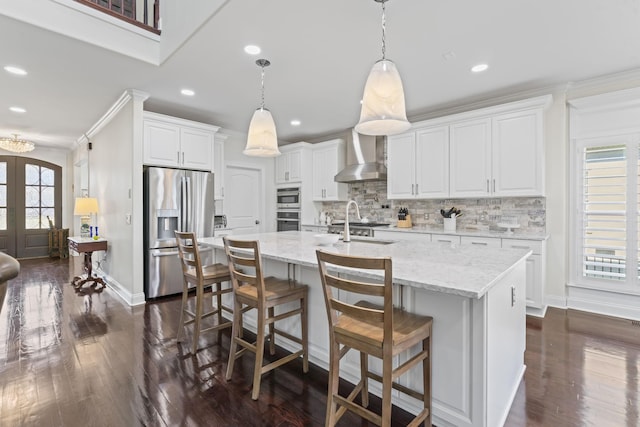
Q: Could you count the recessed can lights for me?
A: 6